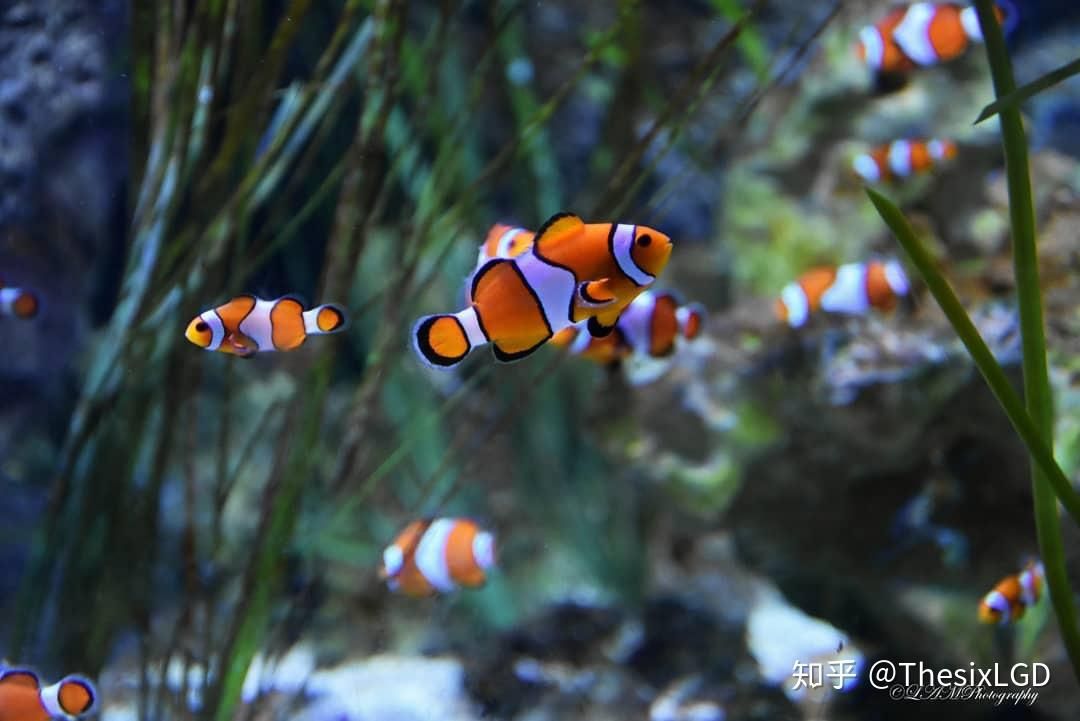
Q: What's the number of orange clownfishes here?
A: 11